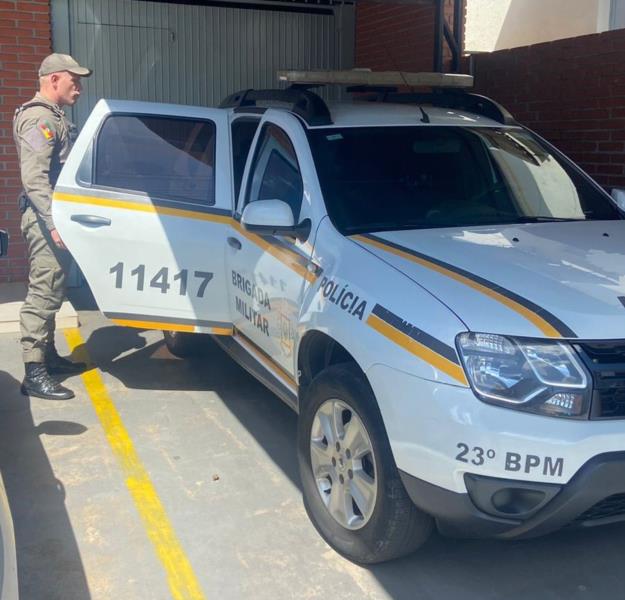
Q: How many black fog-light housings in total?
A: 1